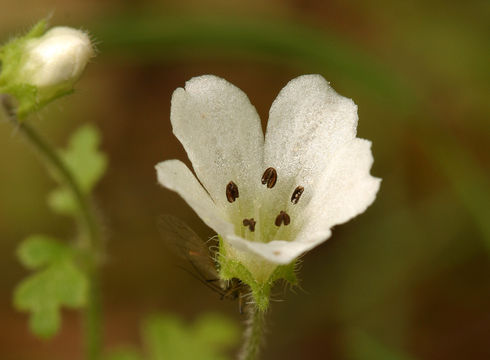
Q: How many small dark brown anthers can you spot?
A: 5